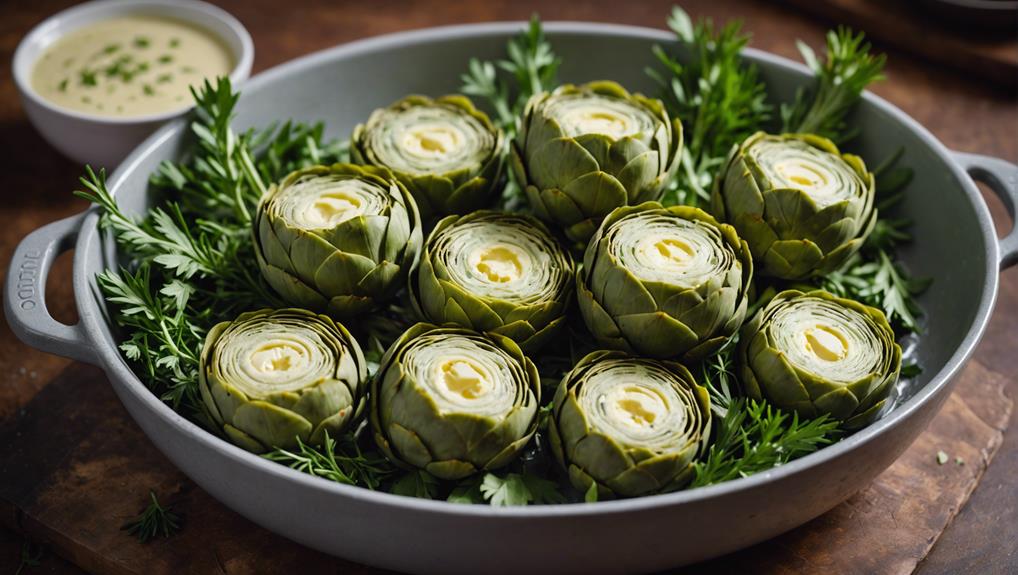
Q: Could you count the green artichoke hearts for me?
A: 10